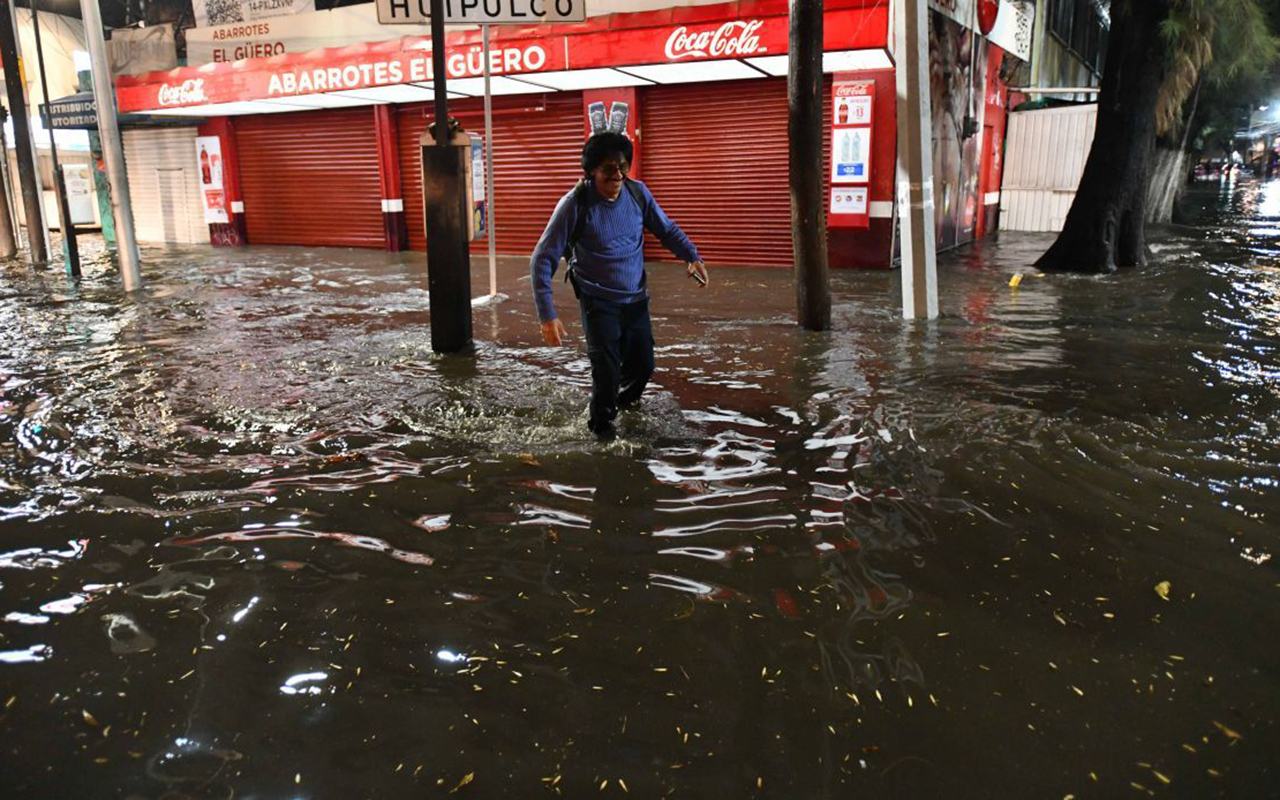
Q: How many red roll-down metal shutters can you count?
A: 3